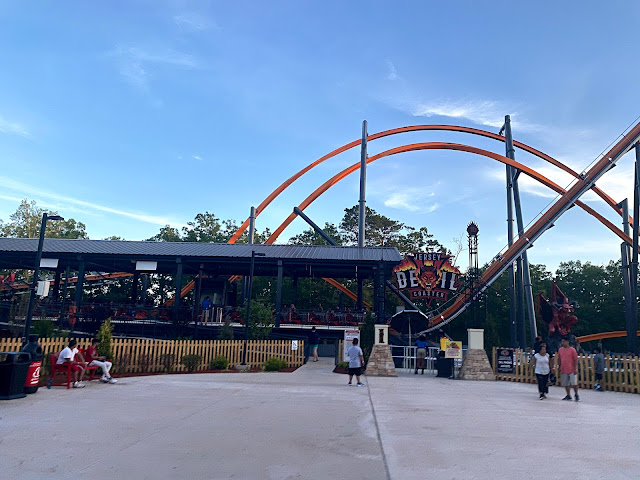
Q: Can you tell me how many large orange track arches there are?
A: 2